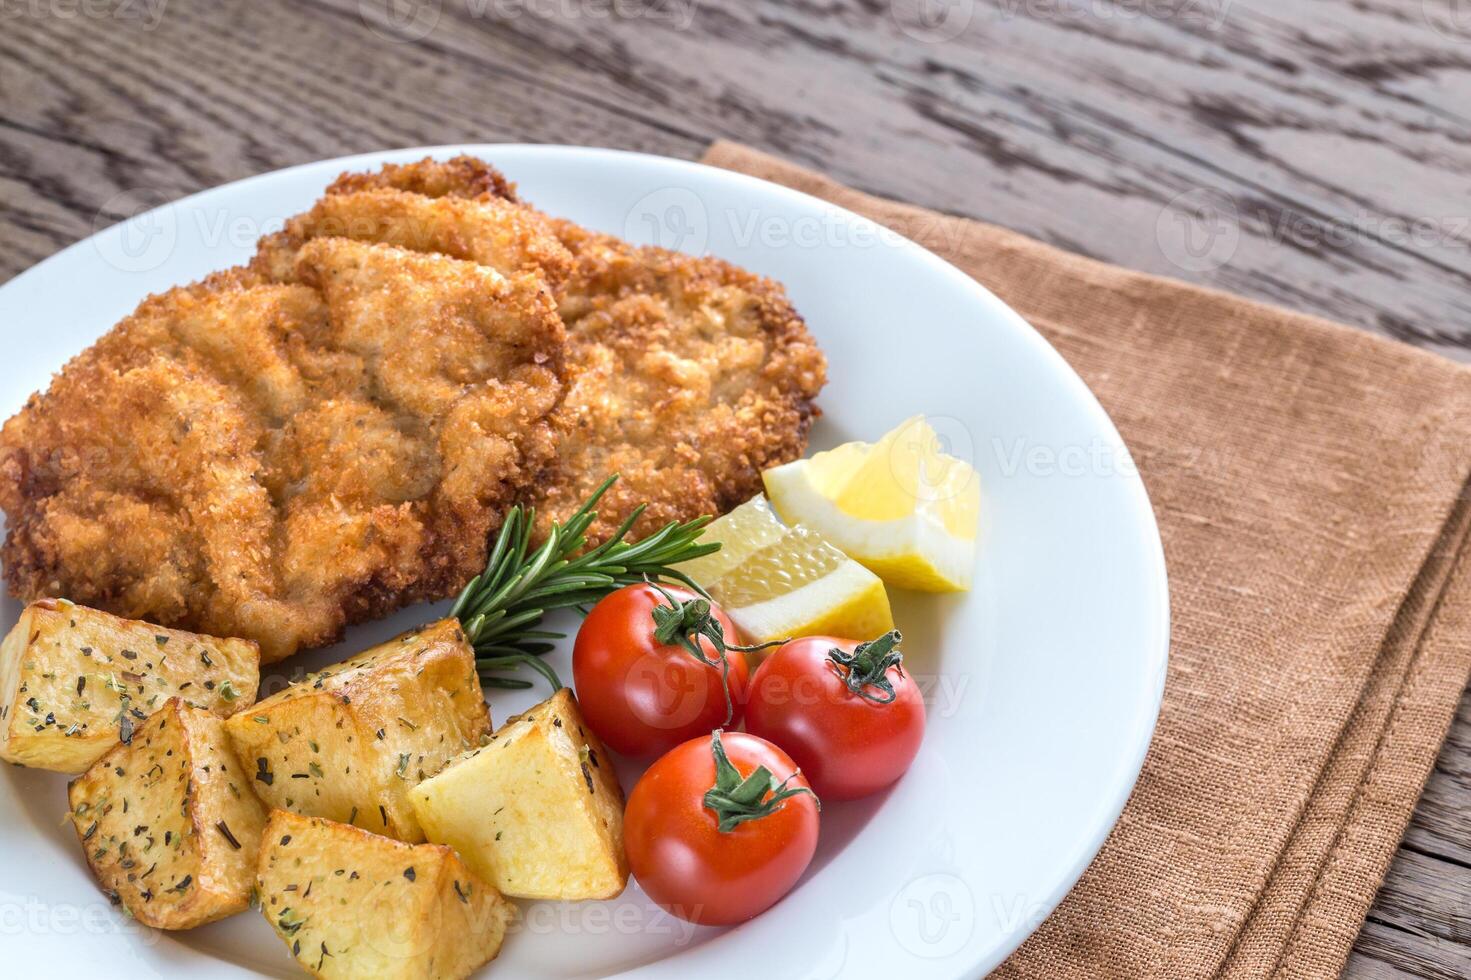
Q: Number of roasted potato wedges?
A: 5